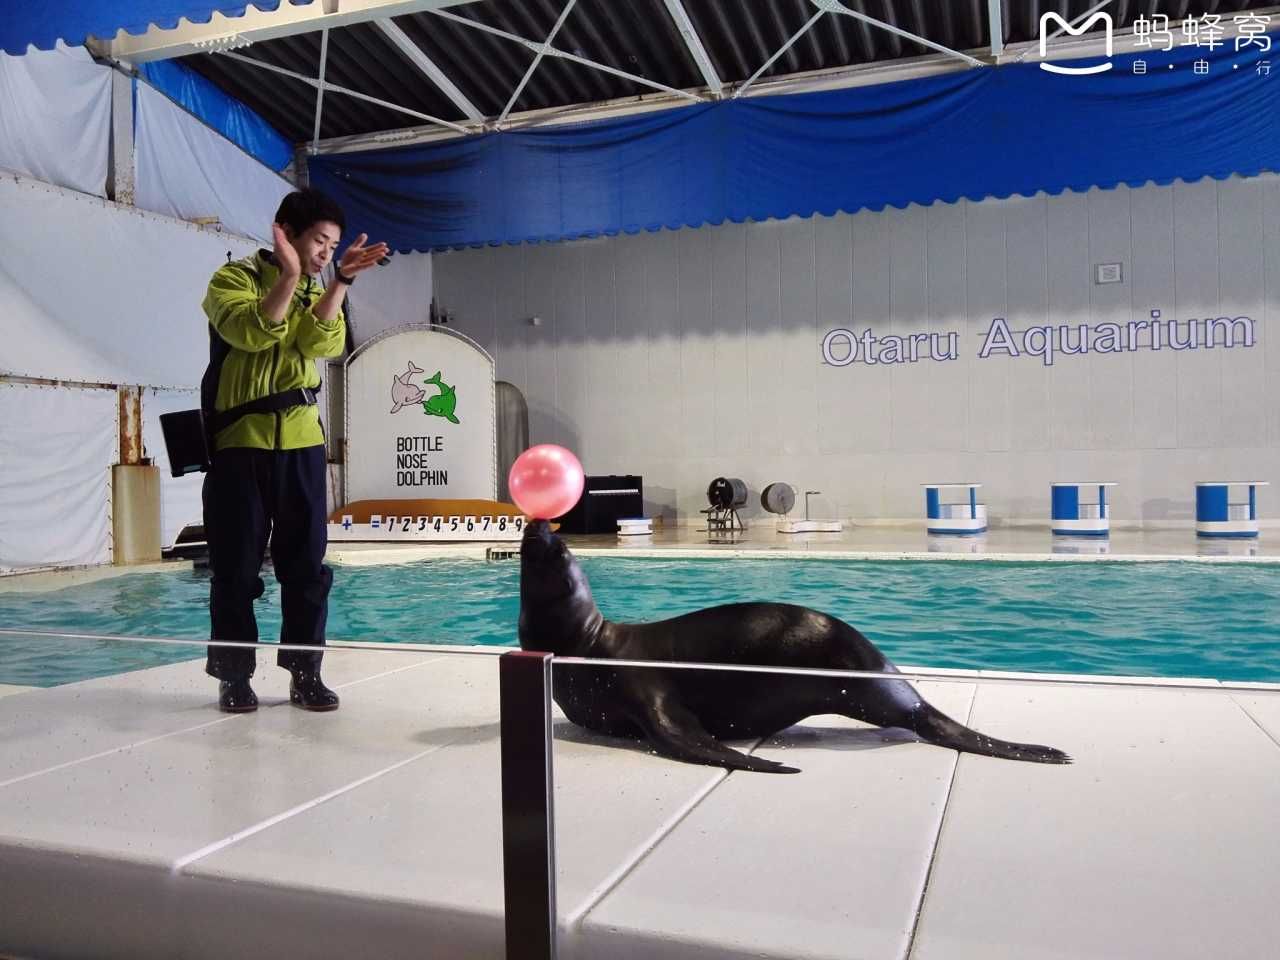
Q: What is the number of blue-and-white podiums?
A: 3